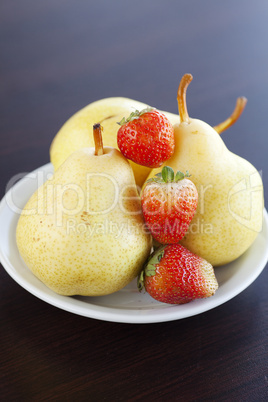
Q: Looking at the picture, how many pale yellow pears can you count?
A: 3